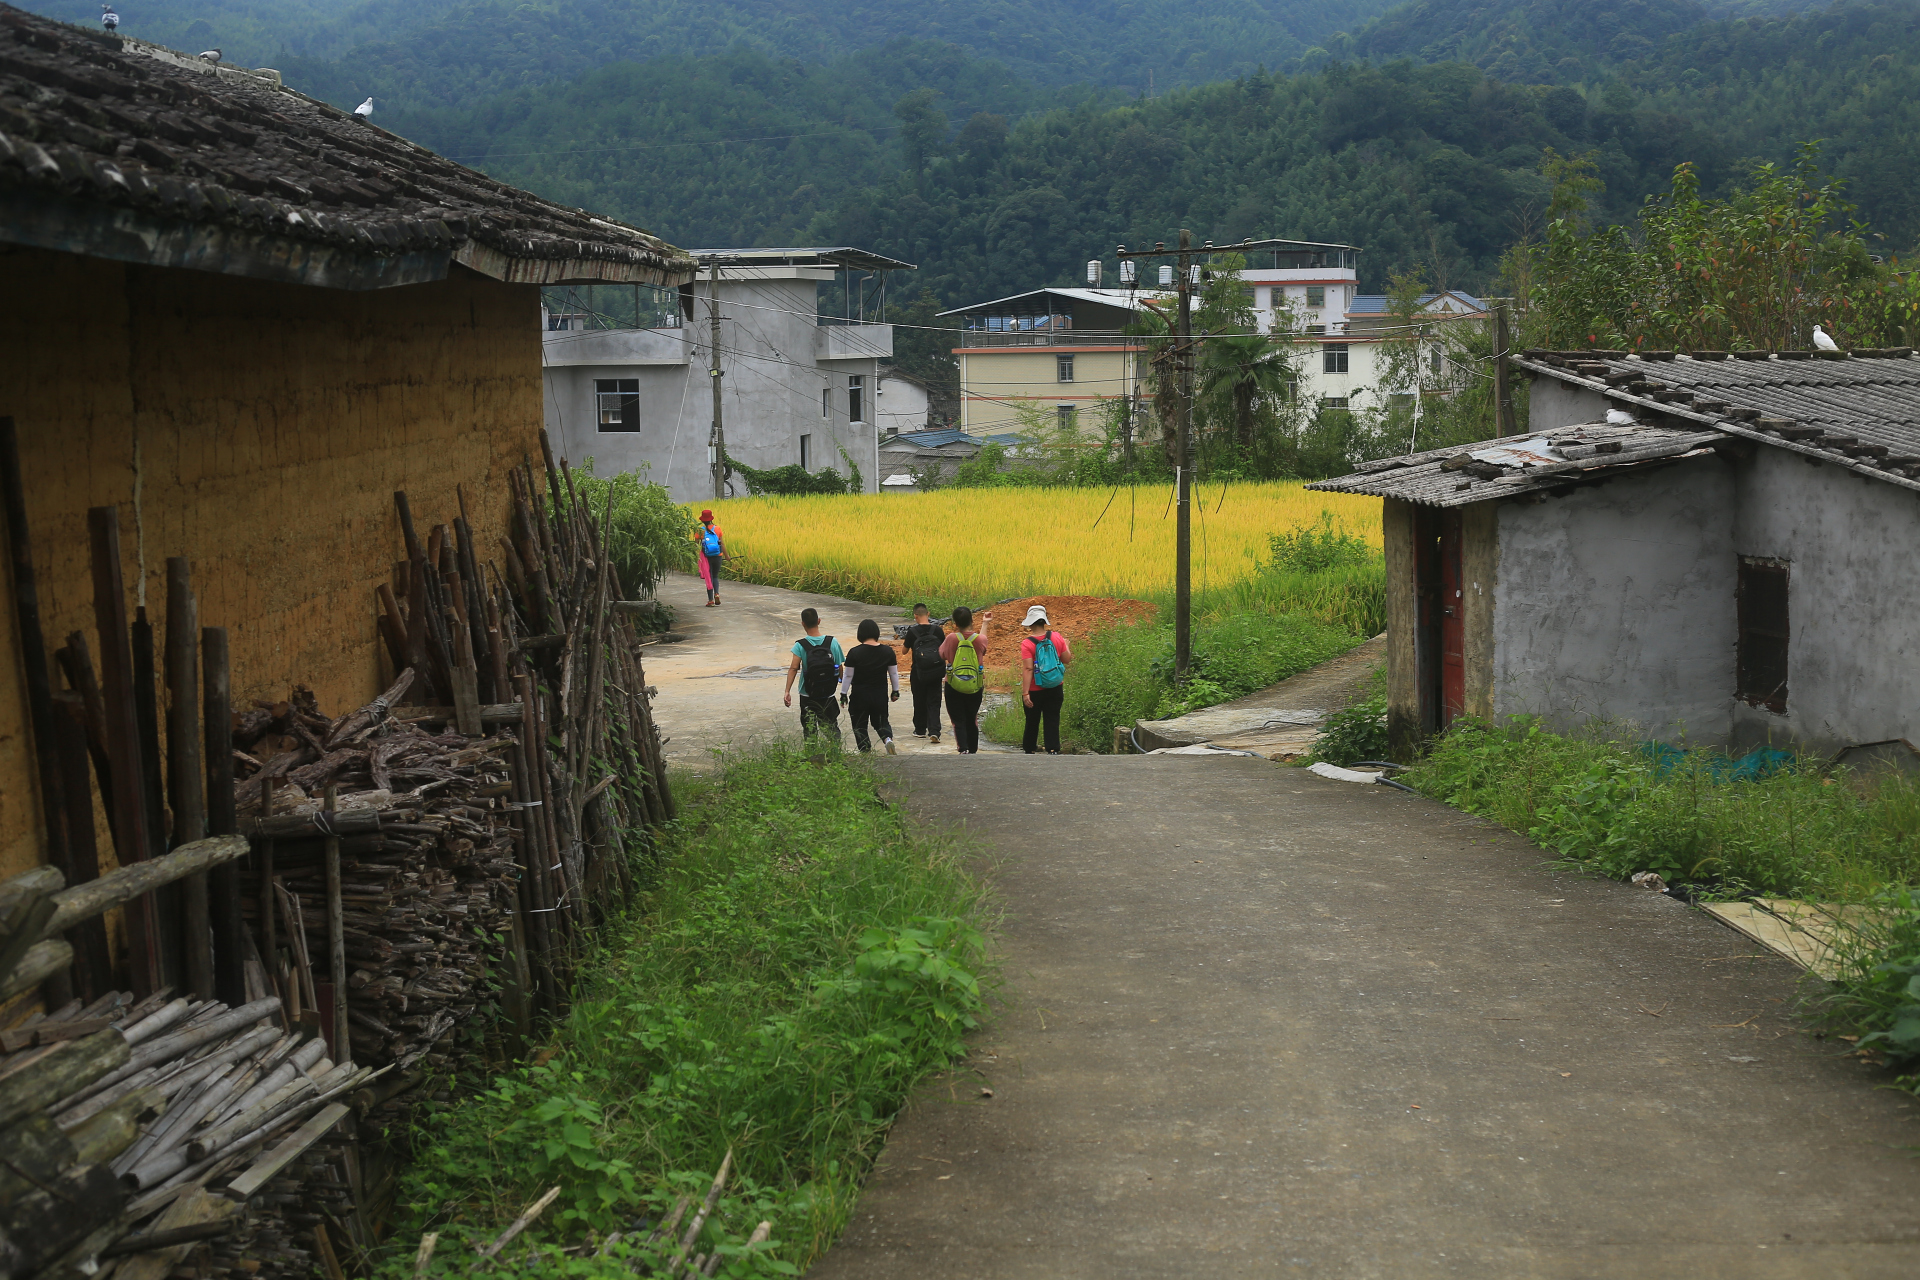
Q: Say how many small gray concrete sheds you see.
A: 1